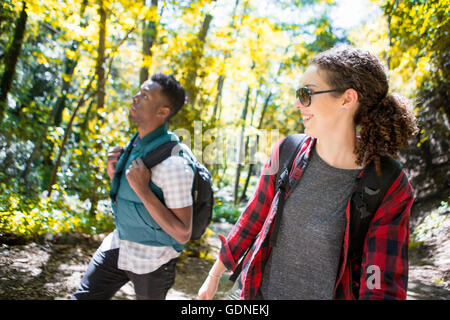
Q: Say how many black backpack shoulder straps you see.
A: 3